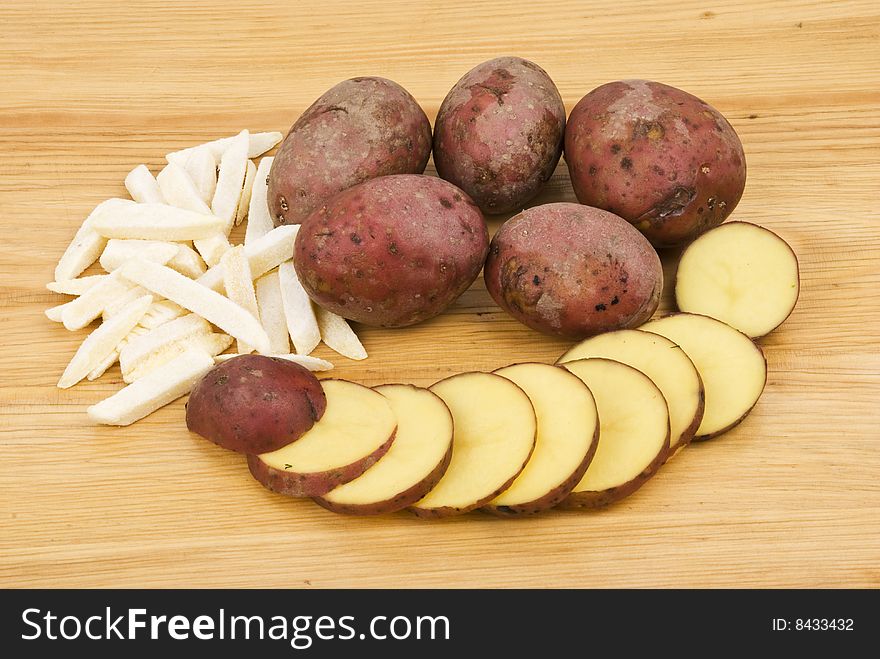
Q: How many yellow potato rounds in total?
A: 8